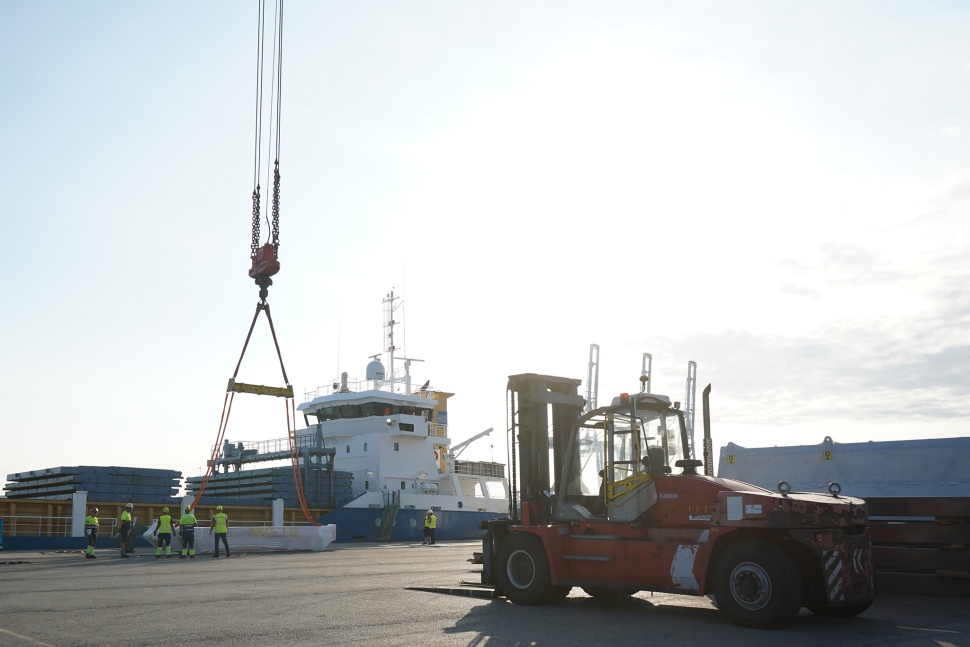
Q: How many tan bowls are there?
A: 0